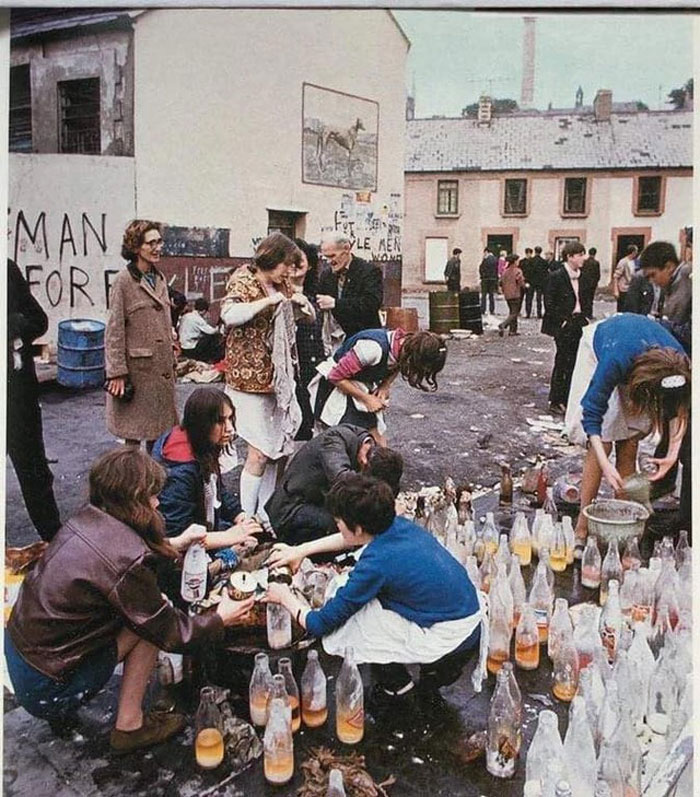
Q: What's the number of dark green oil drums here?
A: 2